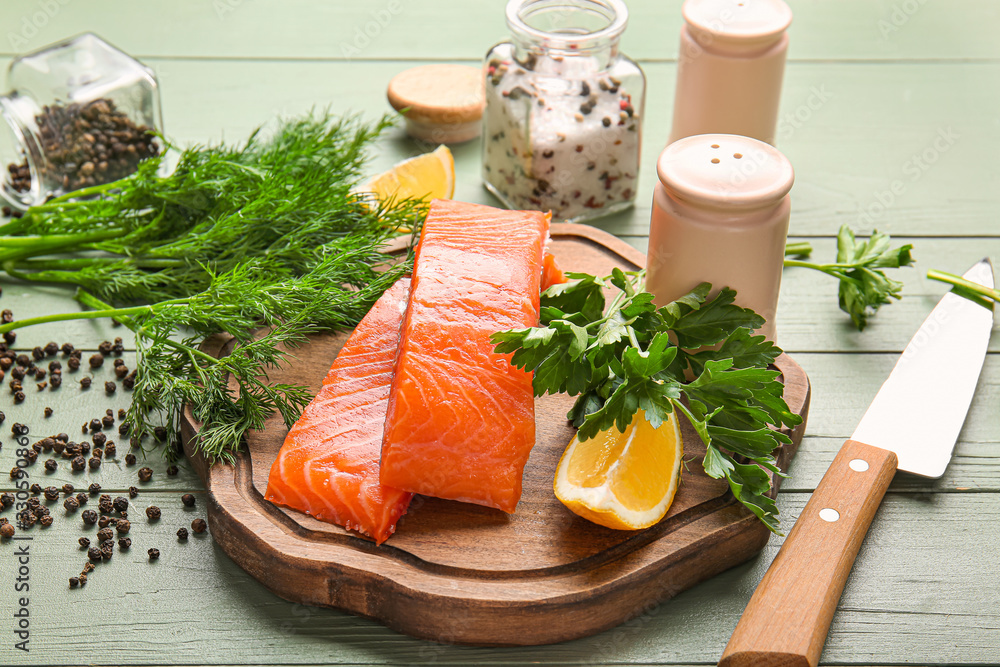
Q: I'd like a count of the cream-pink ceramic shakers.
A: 2